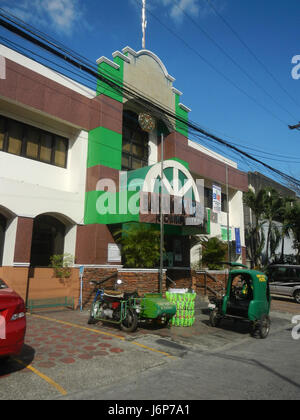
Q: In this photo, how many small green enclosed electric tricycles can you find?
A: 1